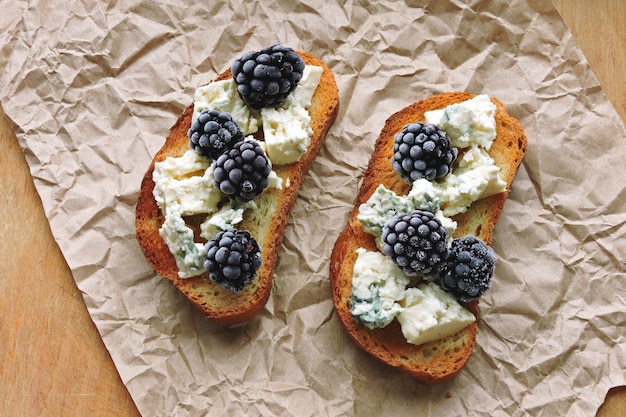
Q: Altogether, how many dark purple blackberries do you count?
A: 7